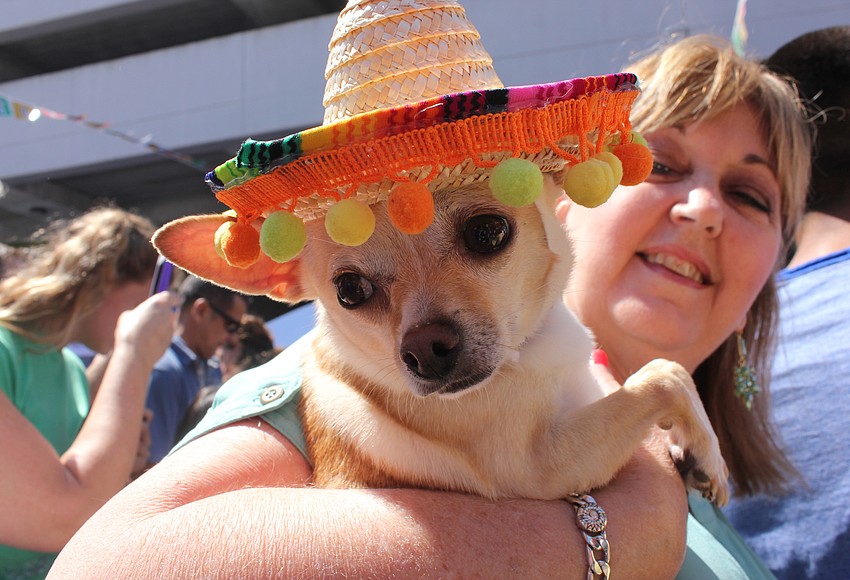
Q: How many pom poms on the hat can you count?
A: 10